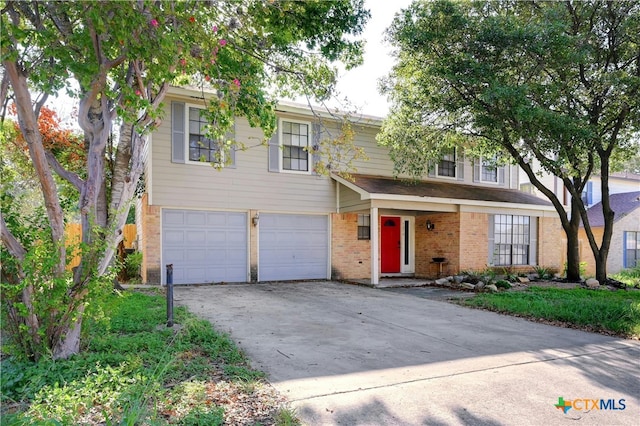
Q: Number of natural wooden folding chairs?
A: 0